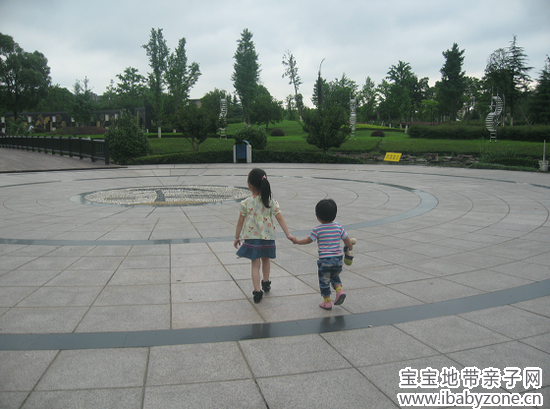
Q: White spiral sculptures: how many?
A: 3